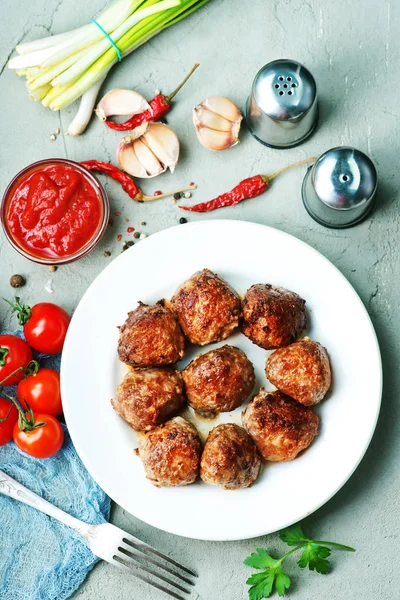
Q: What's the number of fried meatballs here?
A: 9